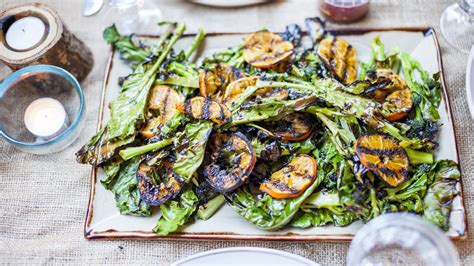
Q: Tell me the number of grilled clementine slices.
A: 12